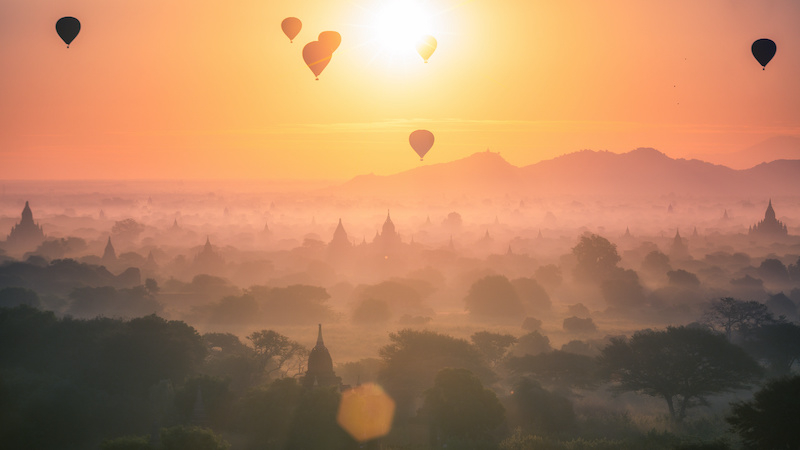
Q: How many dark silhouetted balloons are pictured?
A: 2